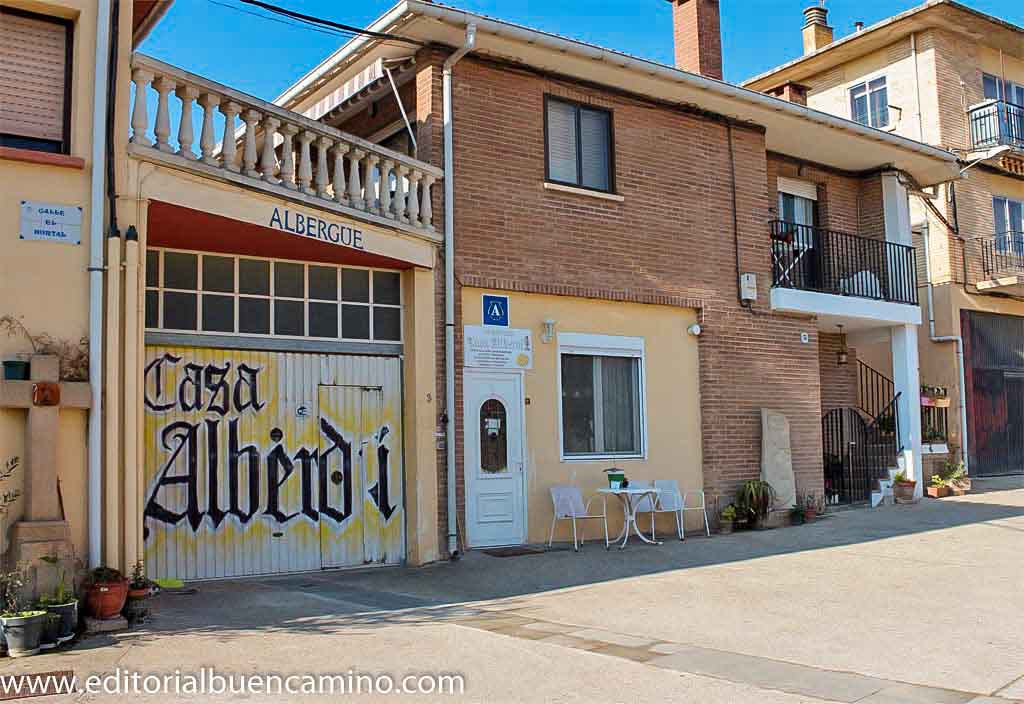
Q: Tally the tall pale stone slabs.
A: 1